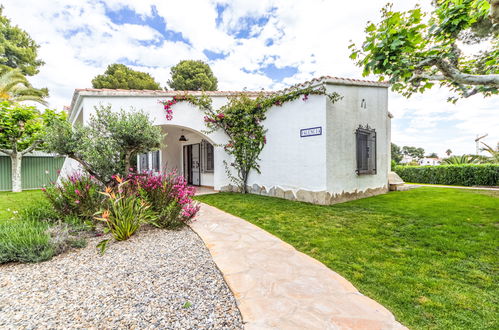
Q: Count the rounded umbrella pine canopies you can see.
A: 2